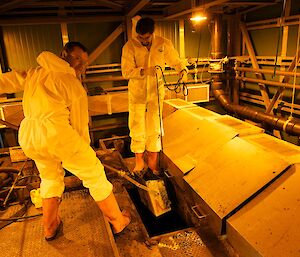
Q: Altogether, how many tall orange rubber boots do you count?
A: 4